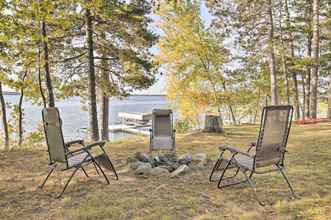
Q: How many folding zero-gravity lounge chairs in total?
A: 3